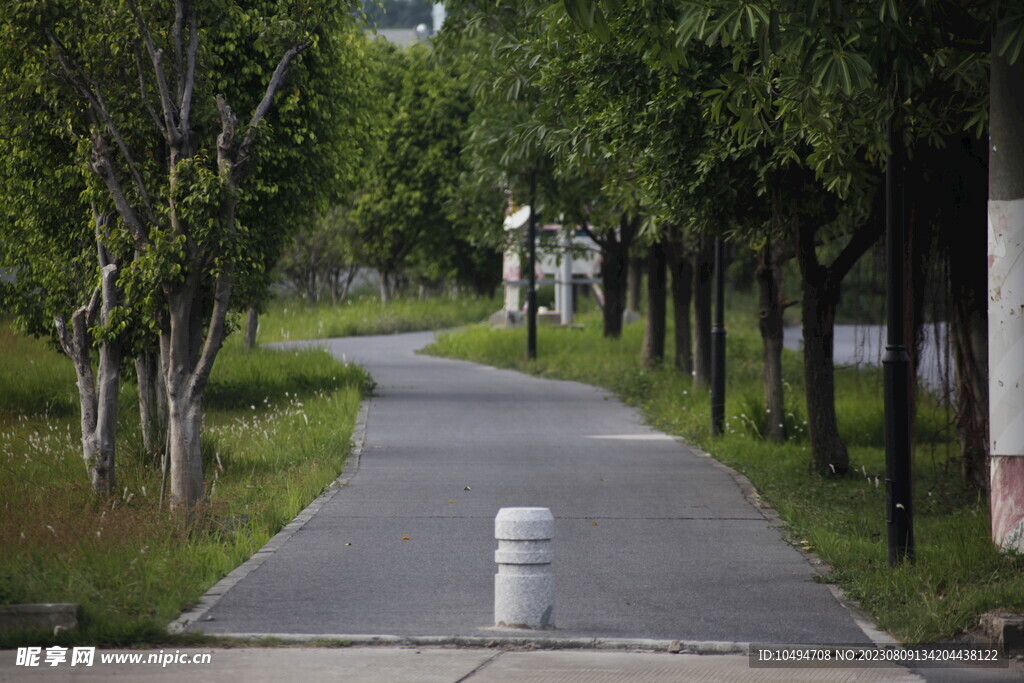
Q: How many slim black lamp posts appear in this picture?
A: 3